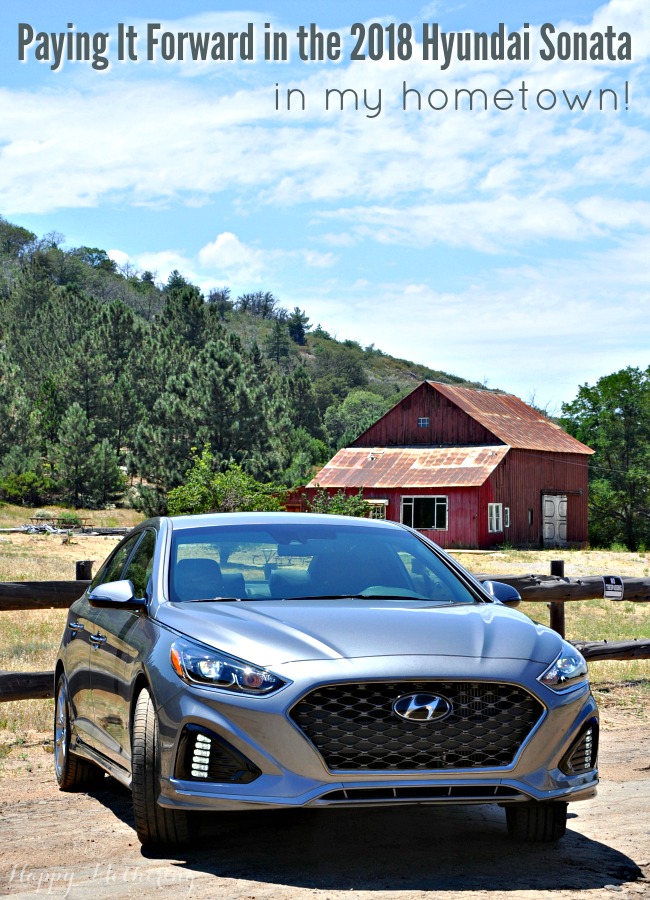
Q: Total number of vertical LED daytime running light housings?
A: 2